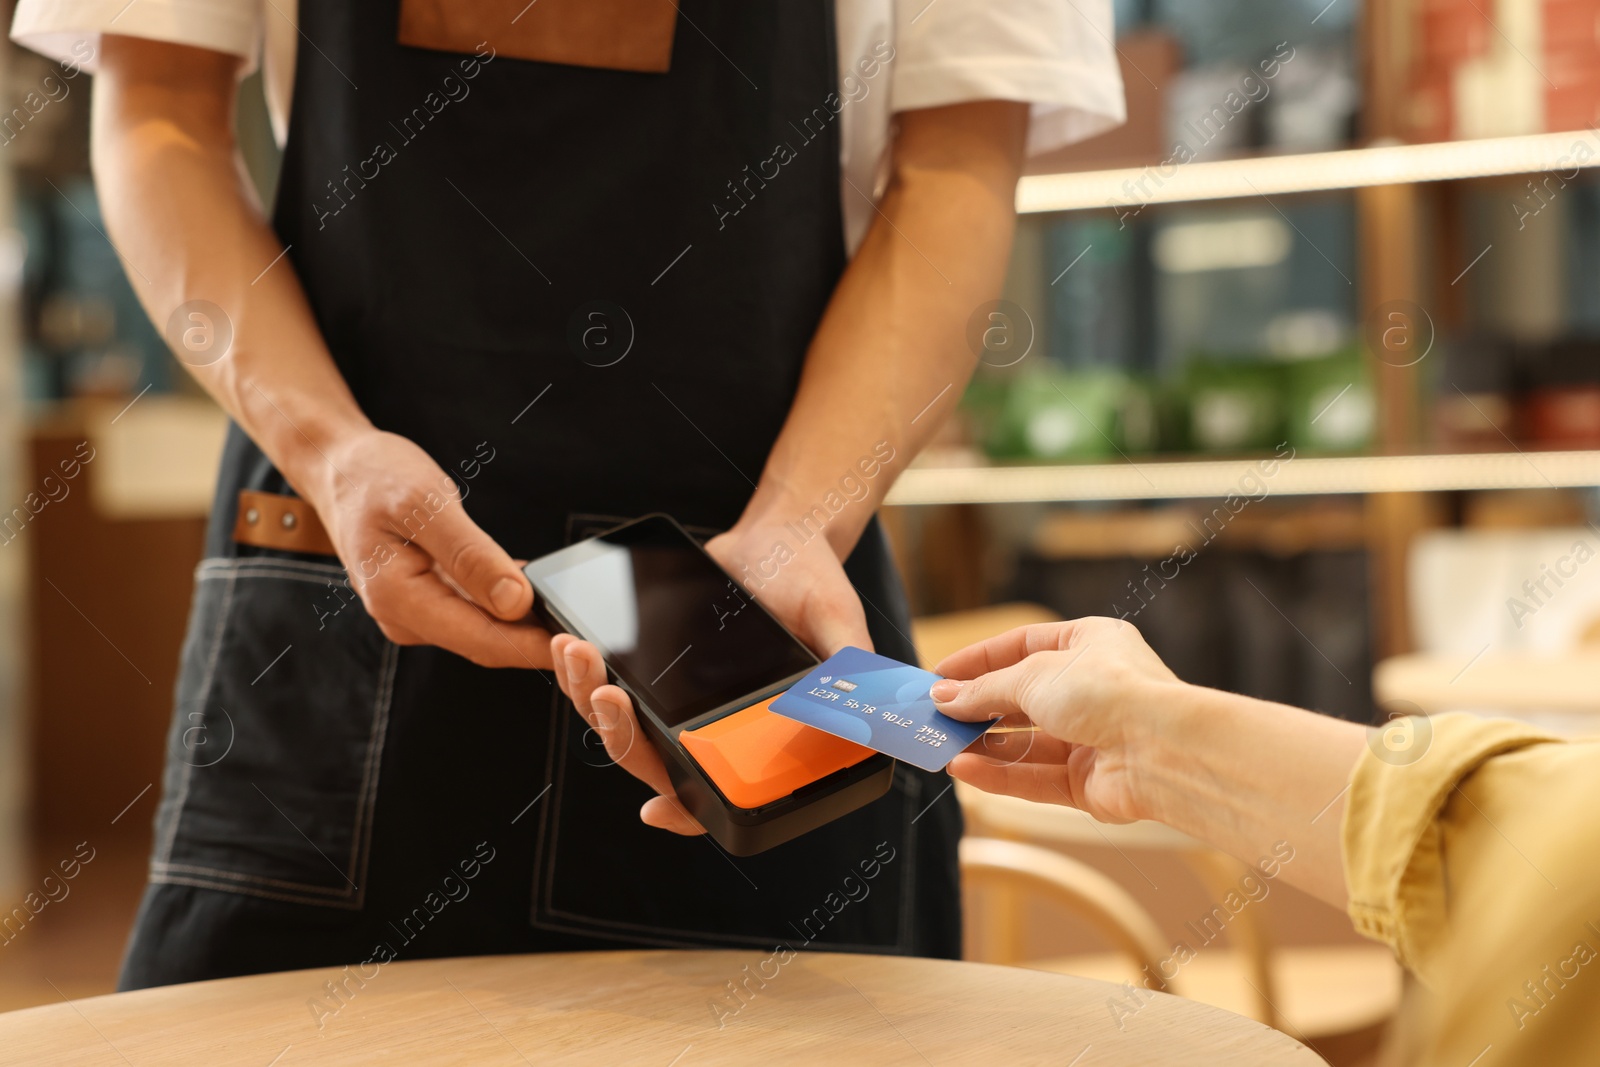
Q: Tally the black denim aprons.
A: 1